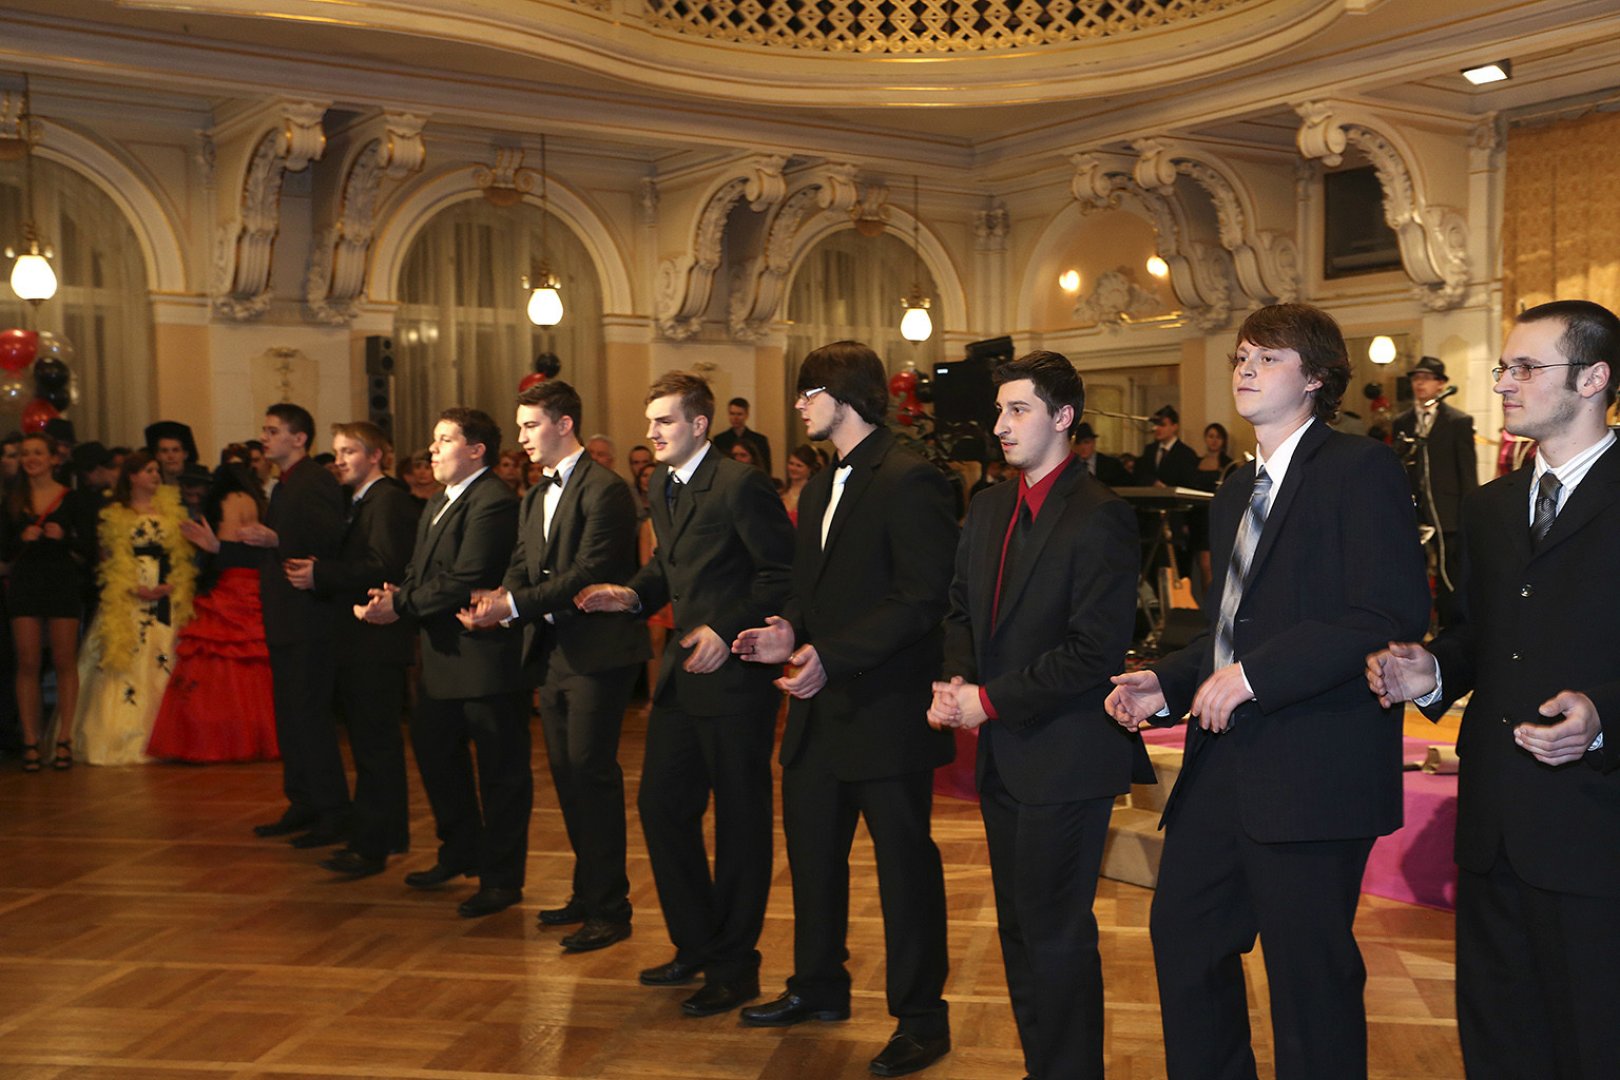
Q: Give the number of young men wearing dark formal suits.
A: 9